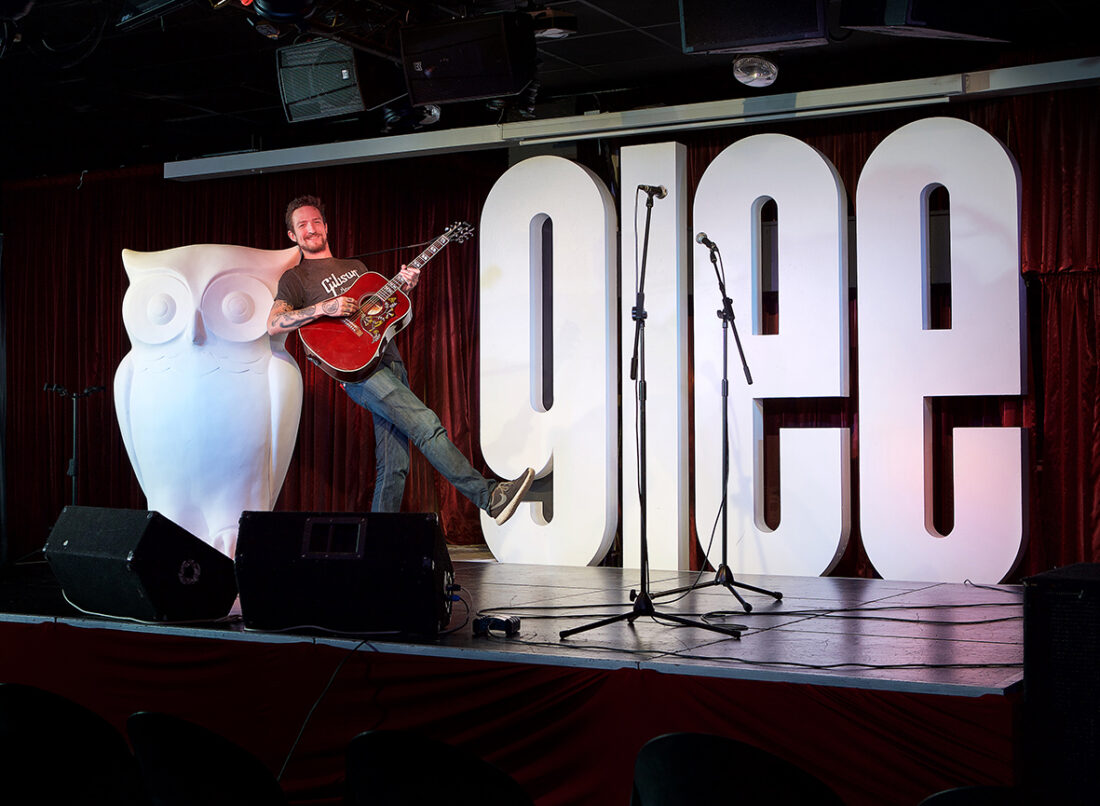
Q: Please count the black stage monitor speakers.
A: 2